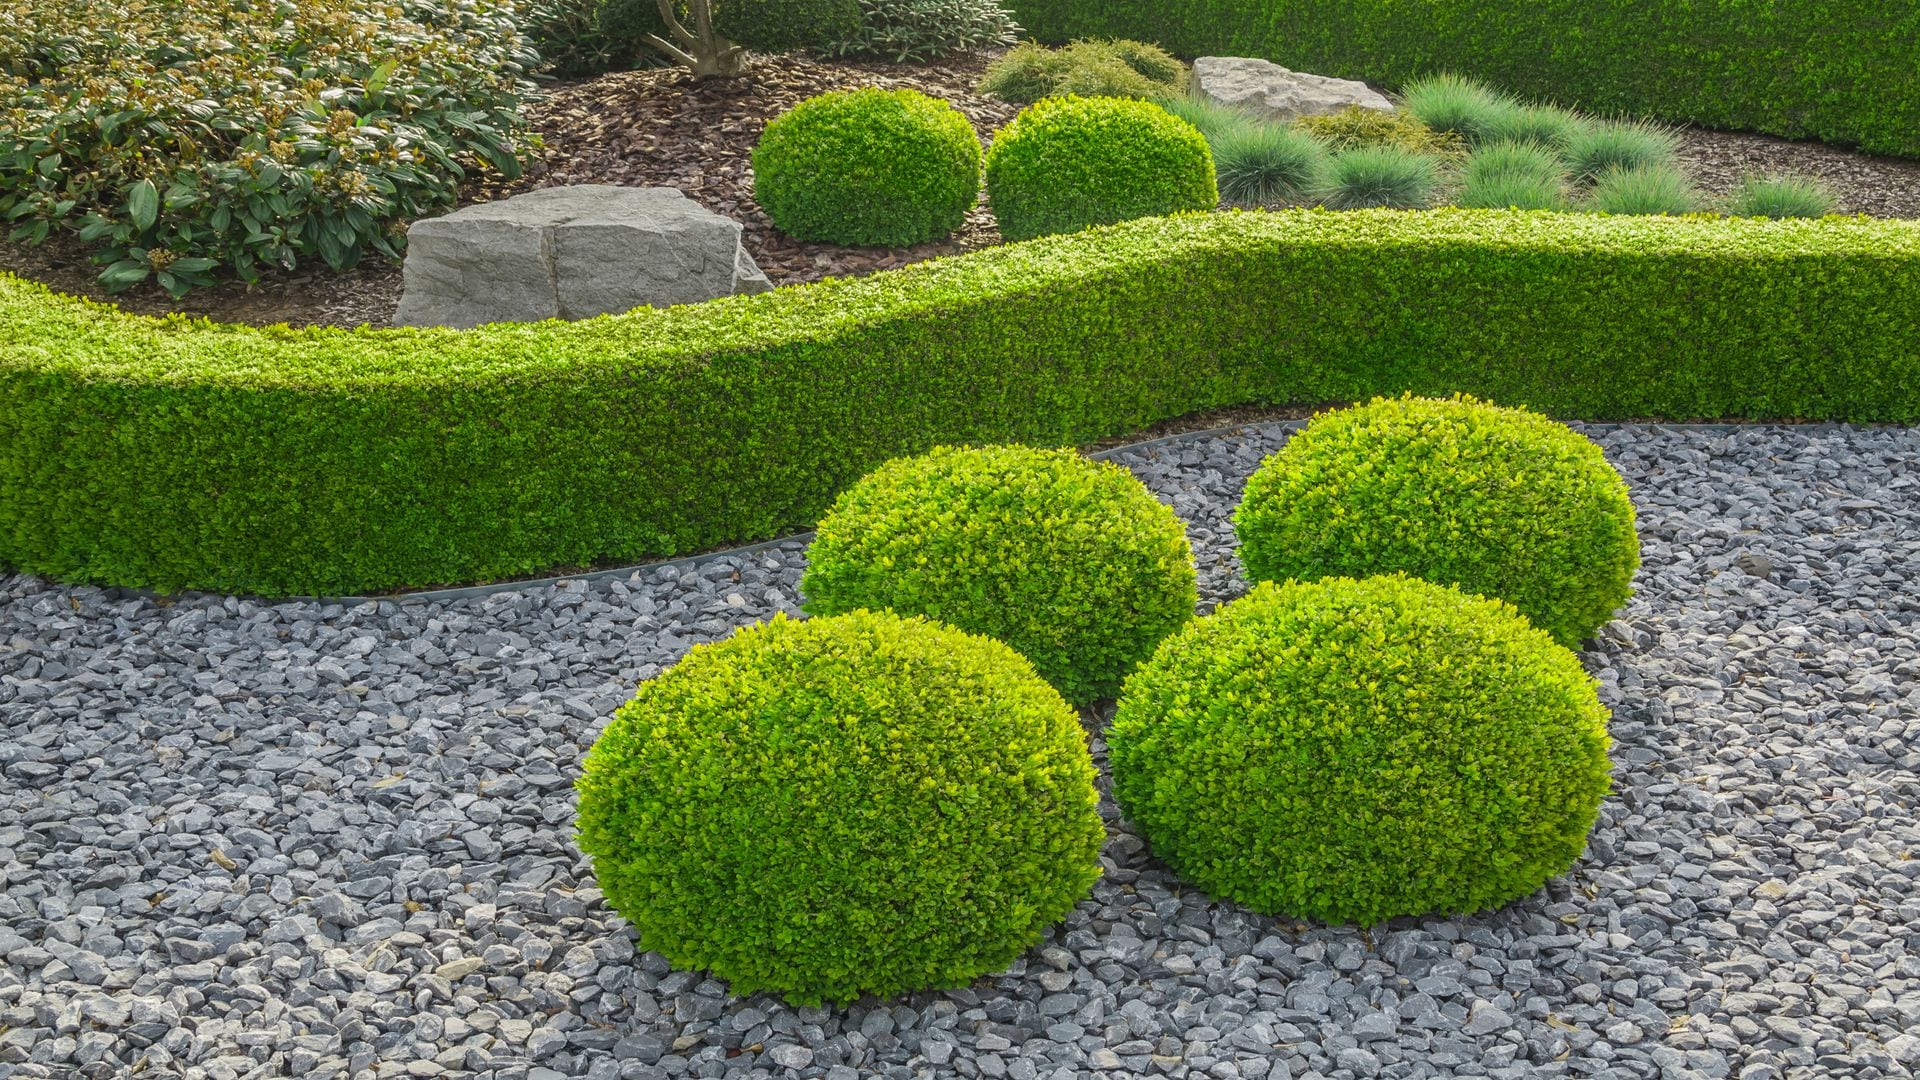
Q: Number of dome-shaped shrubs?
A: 6